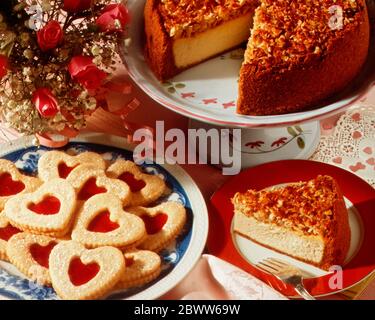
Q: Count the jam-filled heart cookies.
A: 11